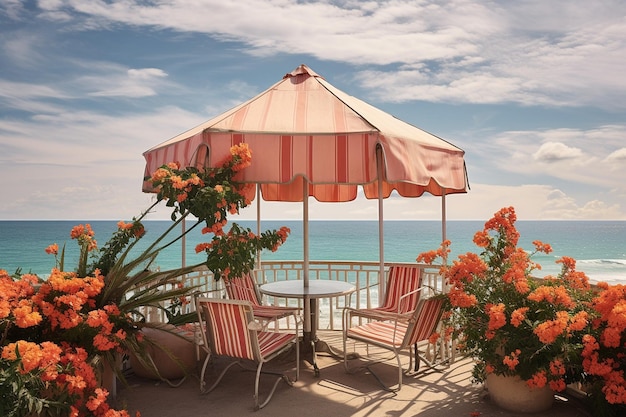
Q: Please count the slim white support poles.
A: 5